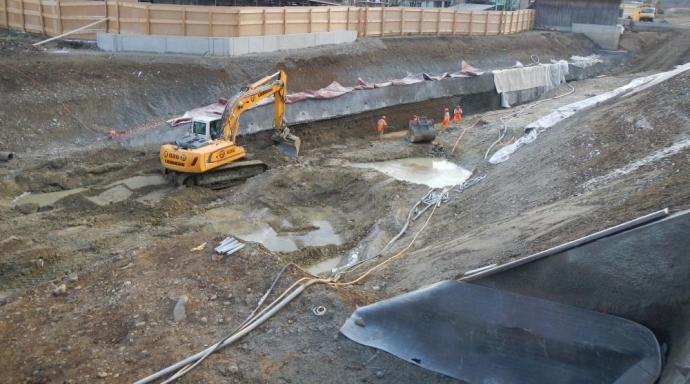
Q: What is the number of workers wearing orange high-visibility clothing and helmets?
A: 4